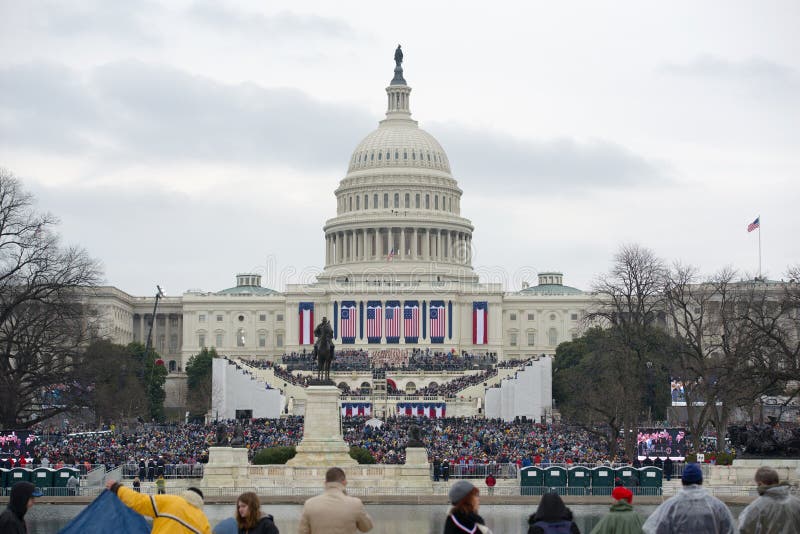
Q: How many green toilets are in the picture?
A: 10